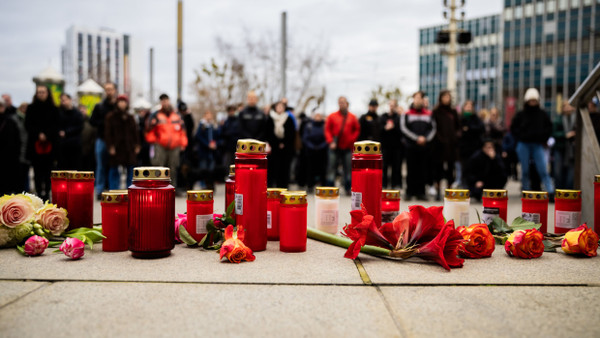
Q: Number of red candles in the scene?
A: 15